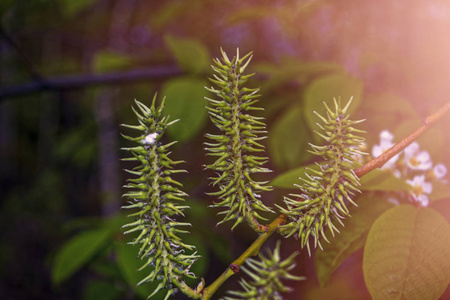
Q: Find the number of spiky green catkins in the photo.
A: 4